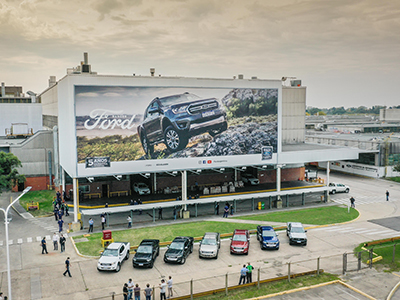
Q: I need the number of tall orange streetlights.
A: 0